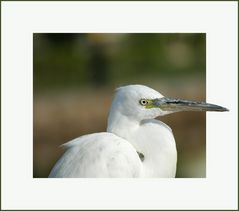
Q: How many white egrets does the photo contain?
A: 1